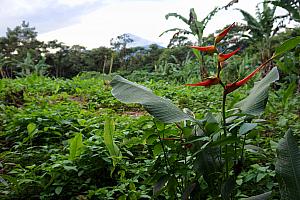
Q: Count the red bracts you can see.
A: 5